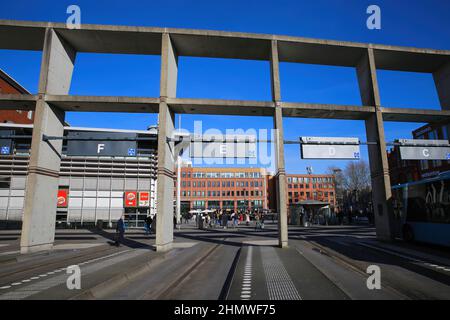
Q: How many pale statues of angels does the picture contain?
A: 0